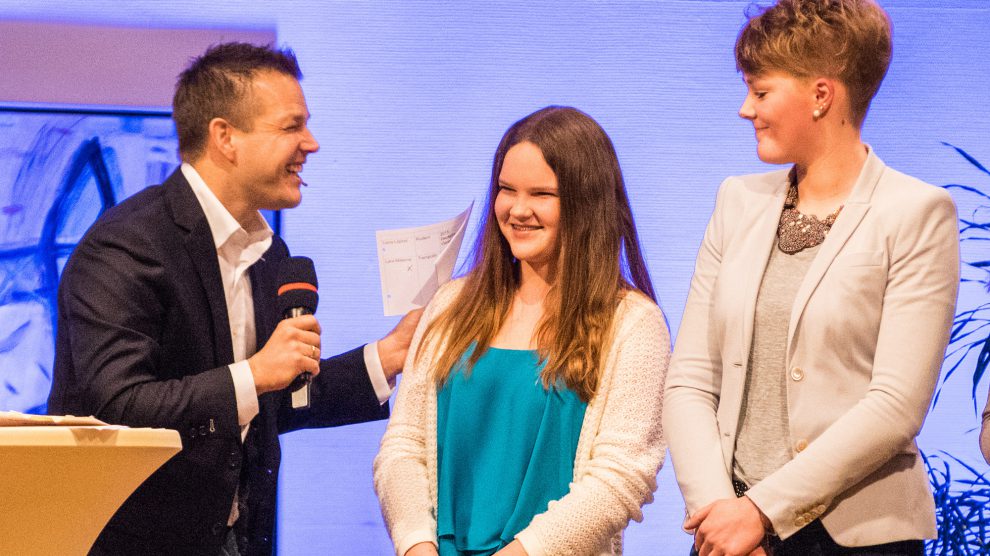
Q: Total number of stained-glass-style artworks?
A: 1